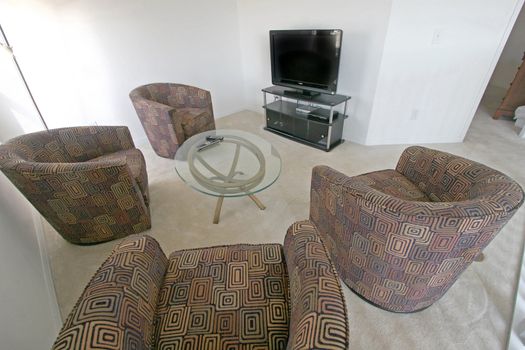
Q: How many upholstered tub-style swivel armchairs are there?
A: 4